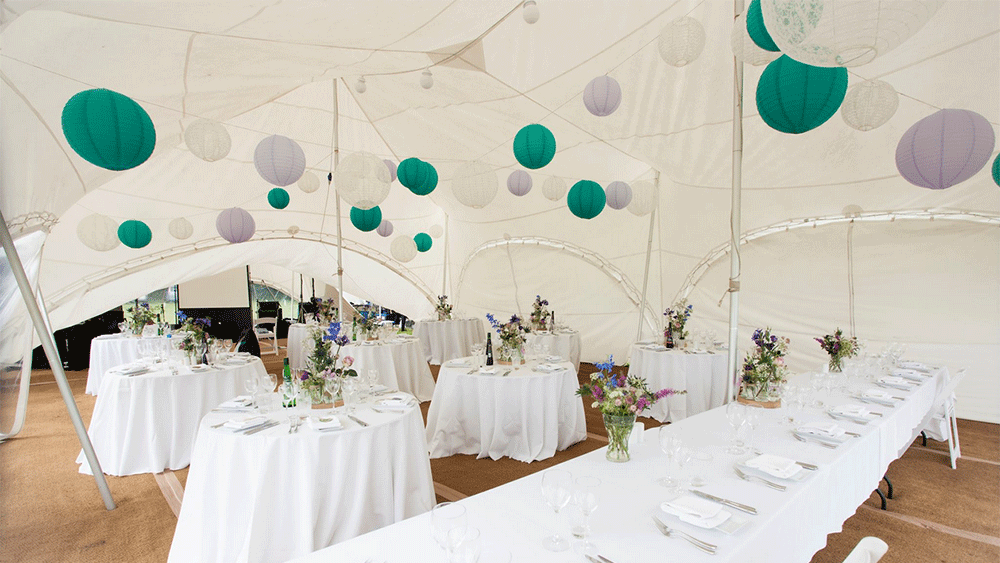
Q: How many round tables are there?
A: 9